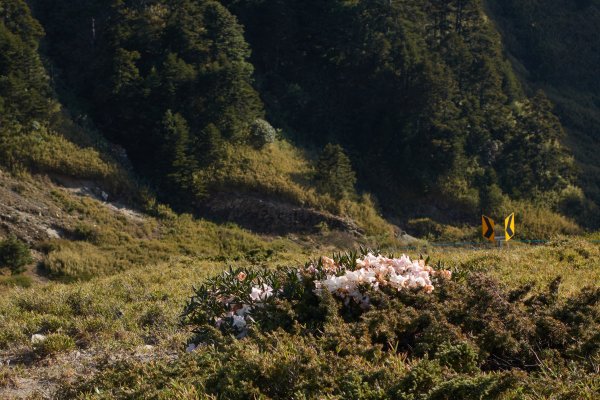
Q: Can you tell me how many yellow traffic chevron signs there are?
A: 2